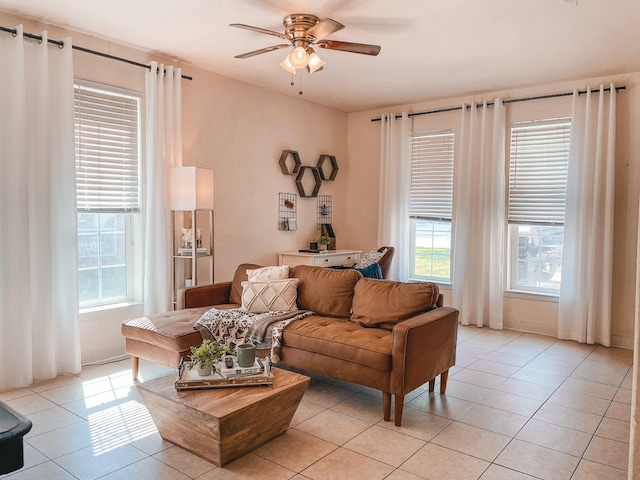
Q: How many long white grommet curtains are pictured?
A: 5